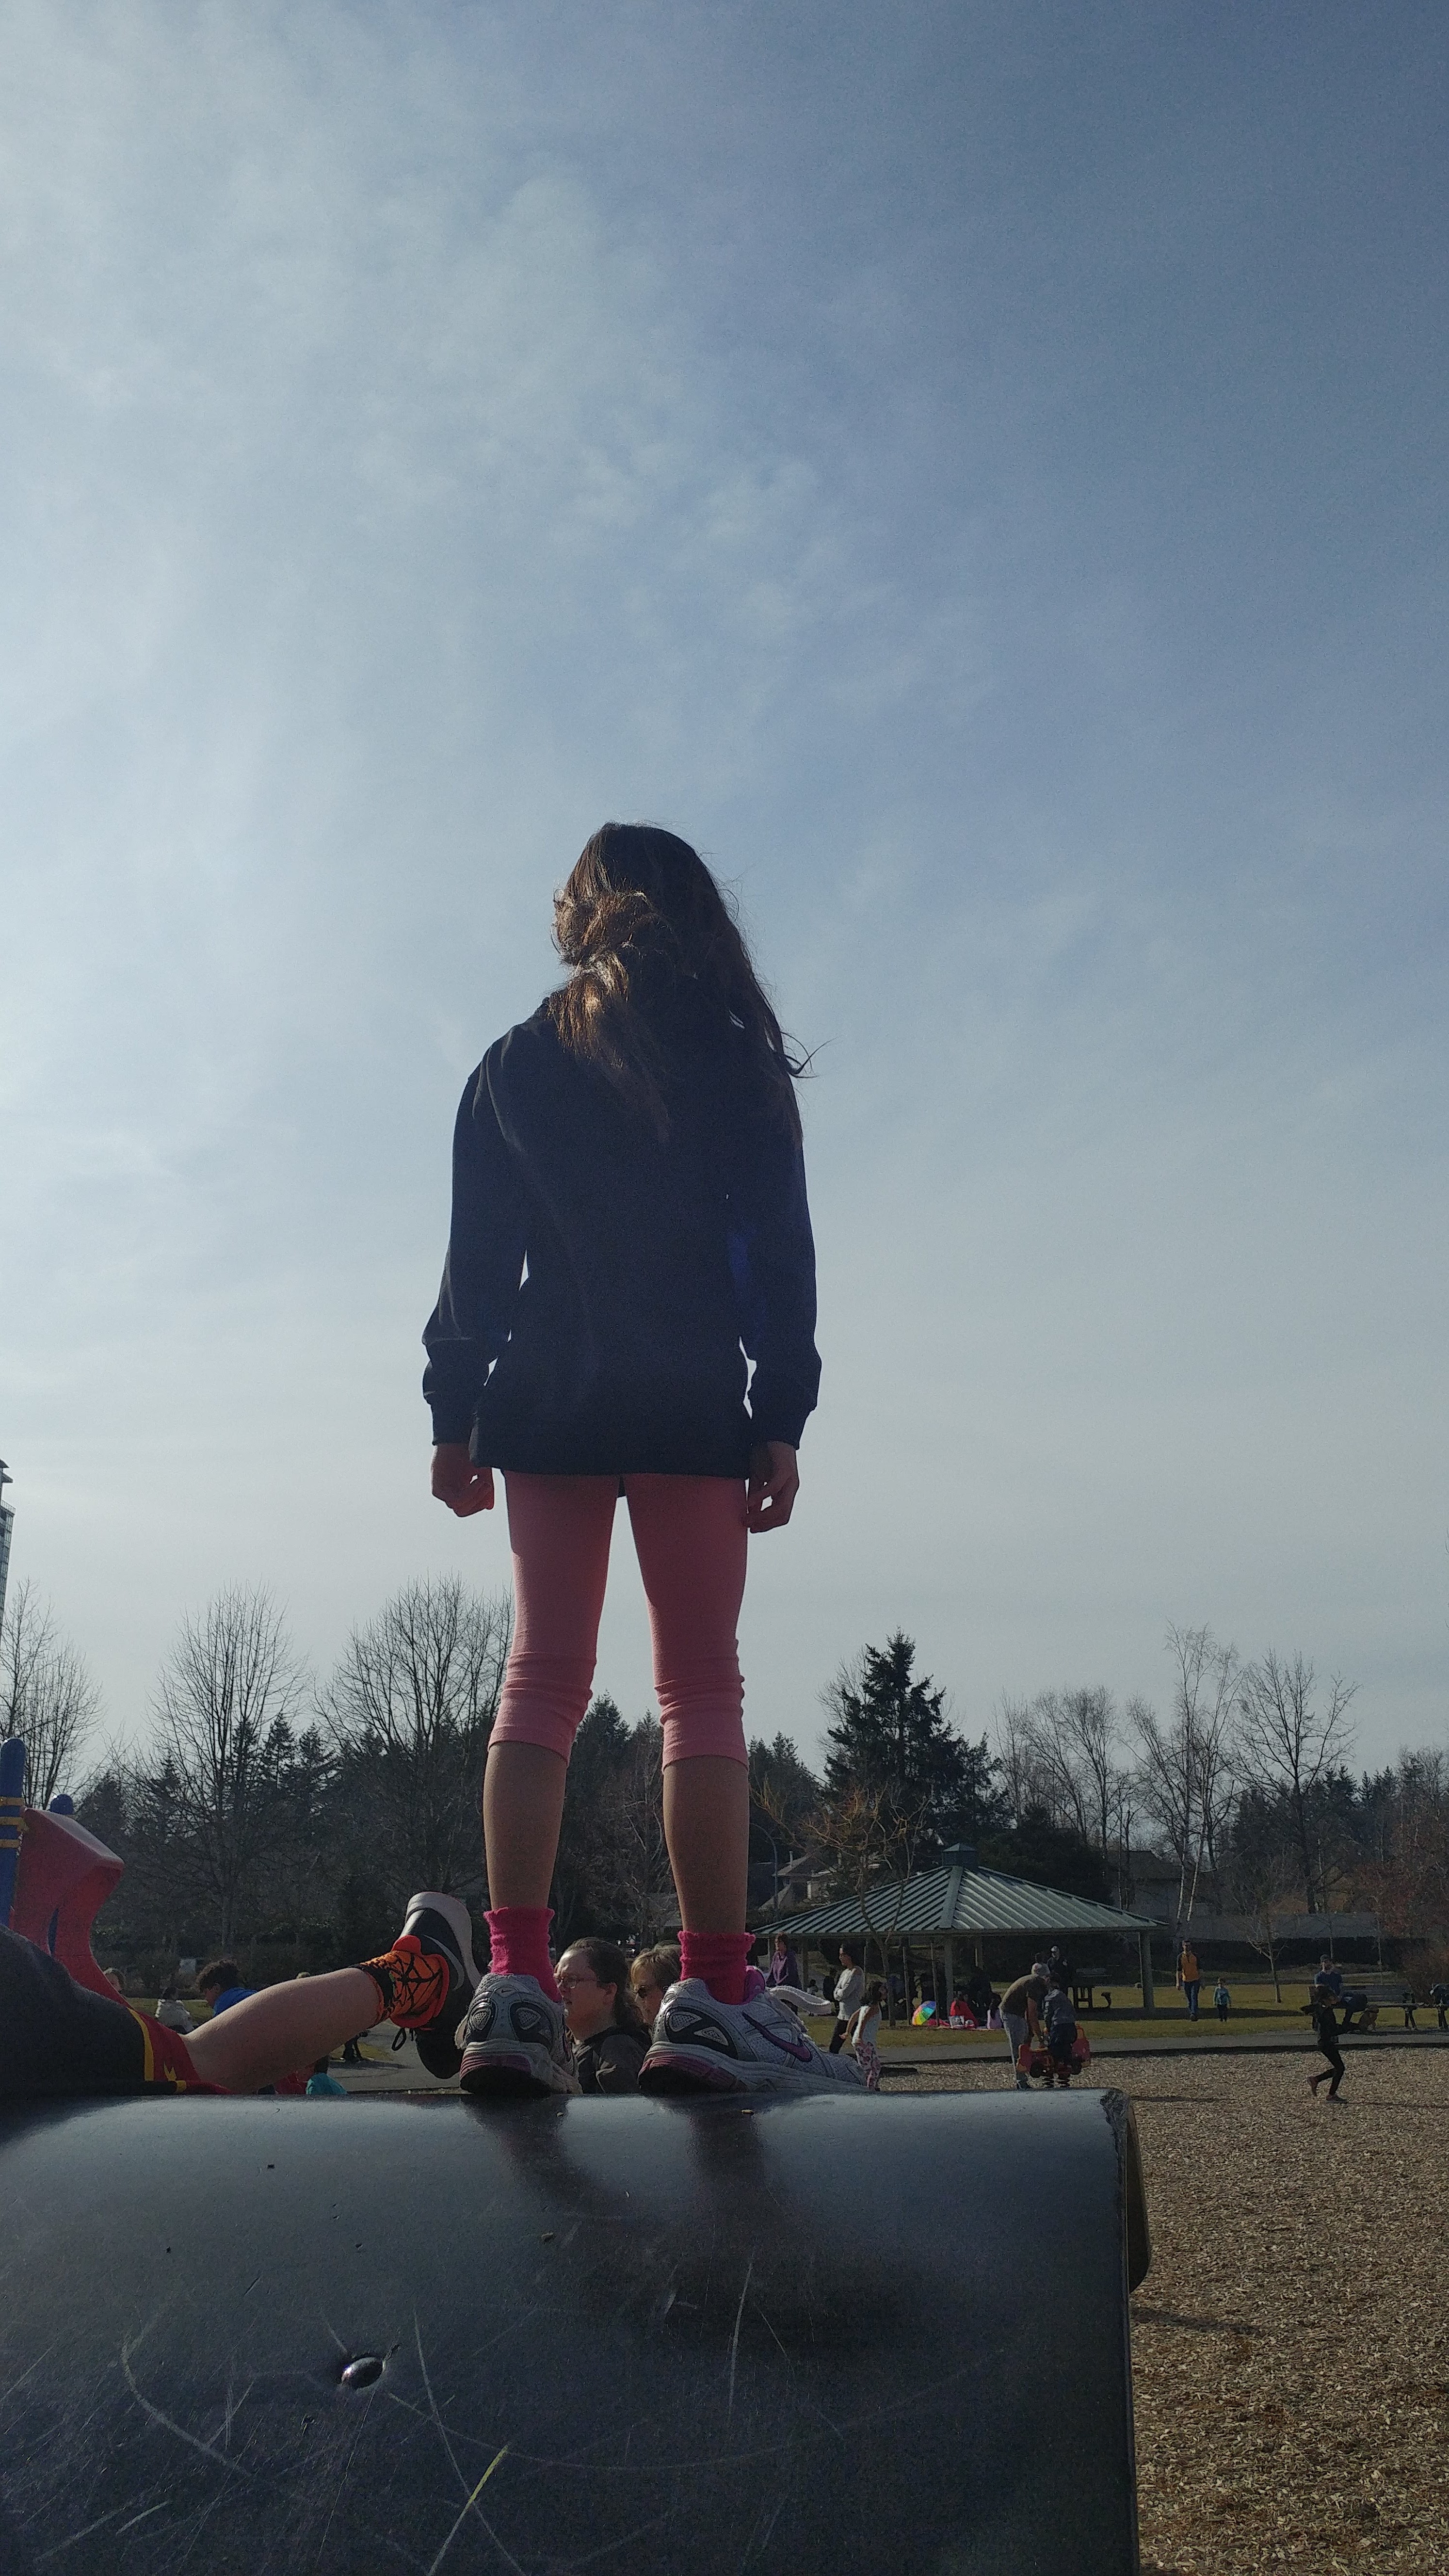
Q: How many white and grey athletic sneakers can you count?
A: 2